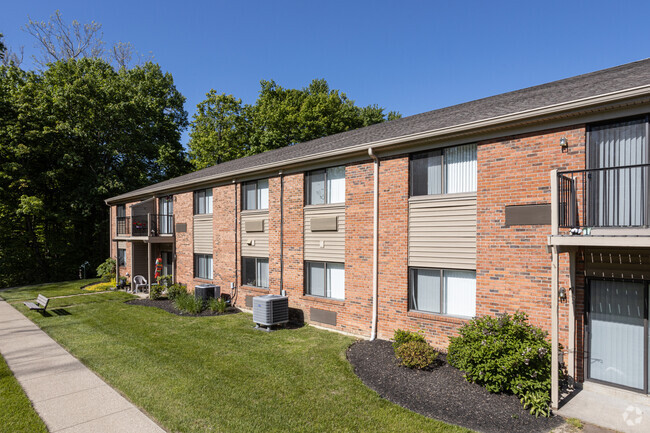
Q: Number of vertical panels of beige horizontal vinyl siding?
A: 4